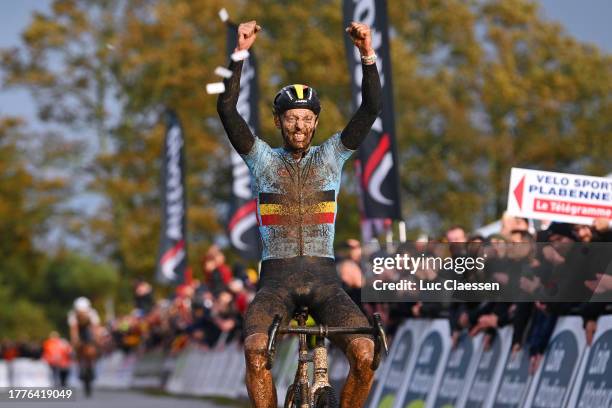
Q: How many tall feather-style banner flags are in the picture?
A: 3